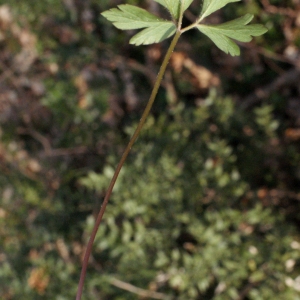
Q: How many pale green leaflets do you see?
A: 4